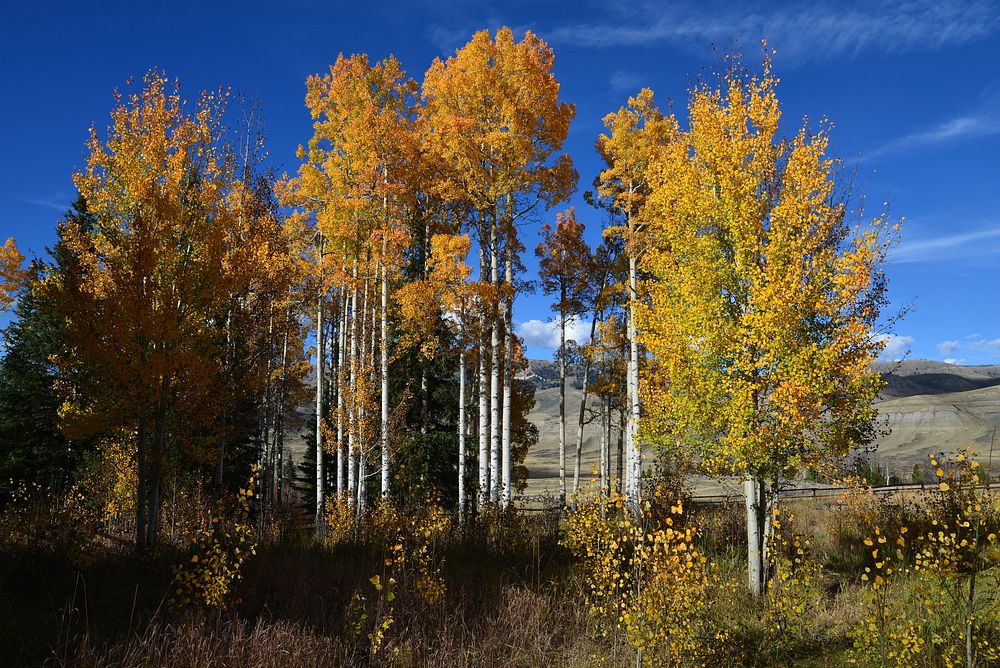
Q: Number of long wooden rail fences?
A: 1